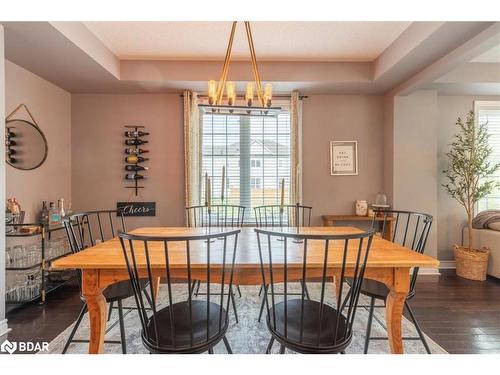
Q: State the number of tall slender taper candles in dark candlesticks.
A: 5